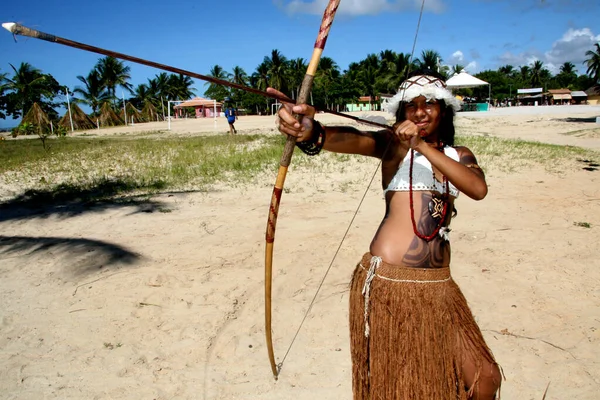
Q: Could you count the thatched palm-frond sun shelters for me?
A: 5